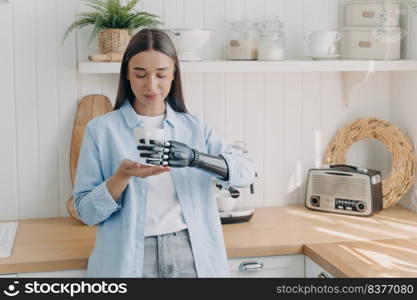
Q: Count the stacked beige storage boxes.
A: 2